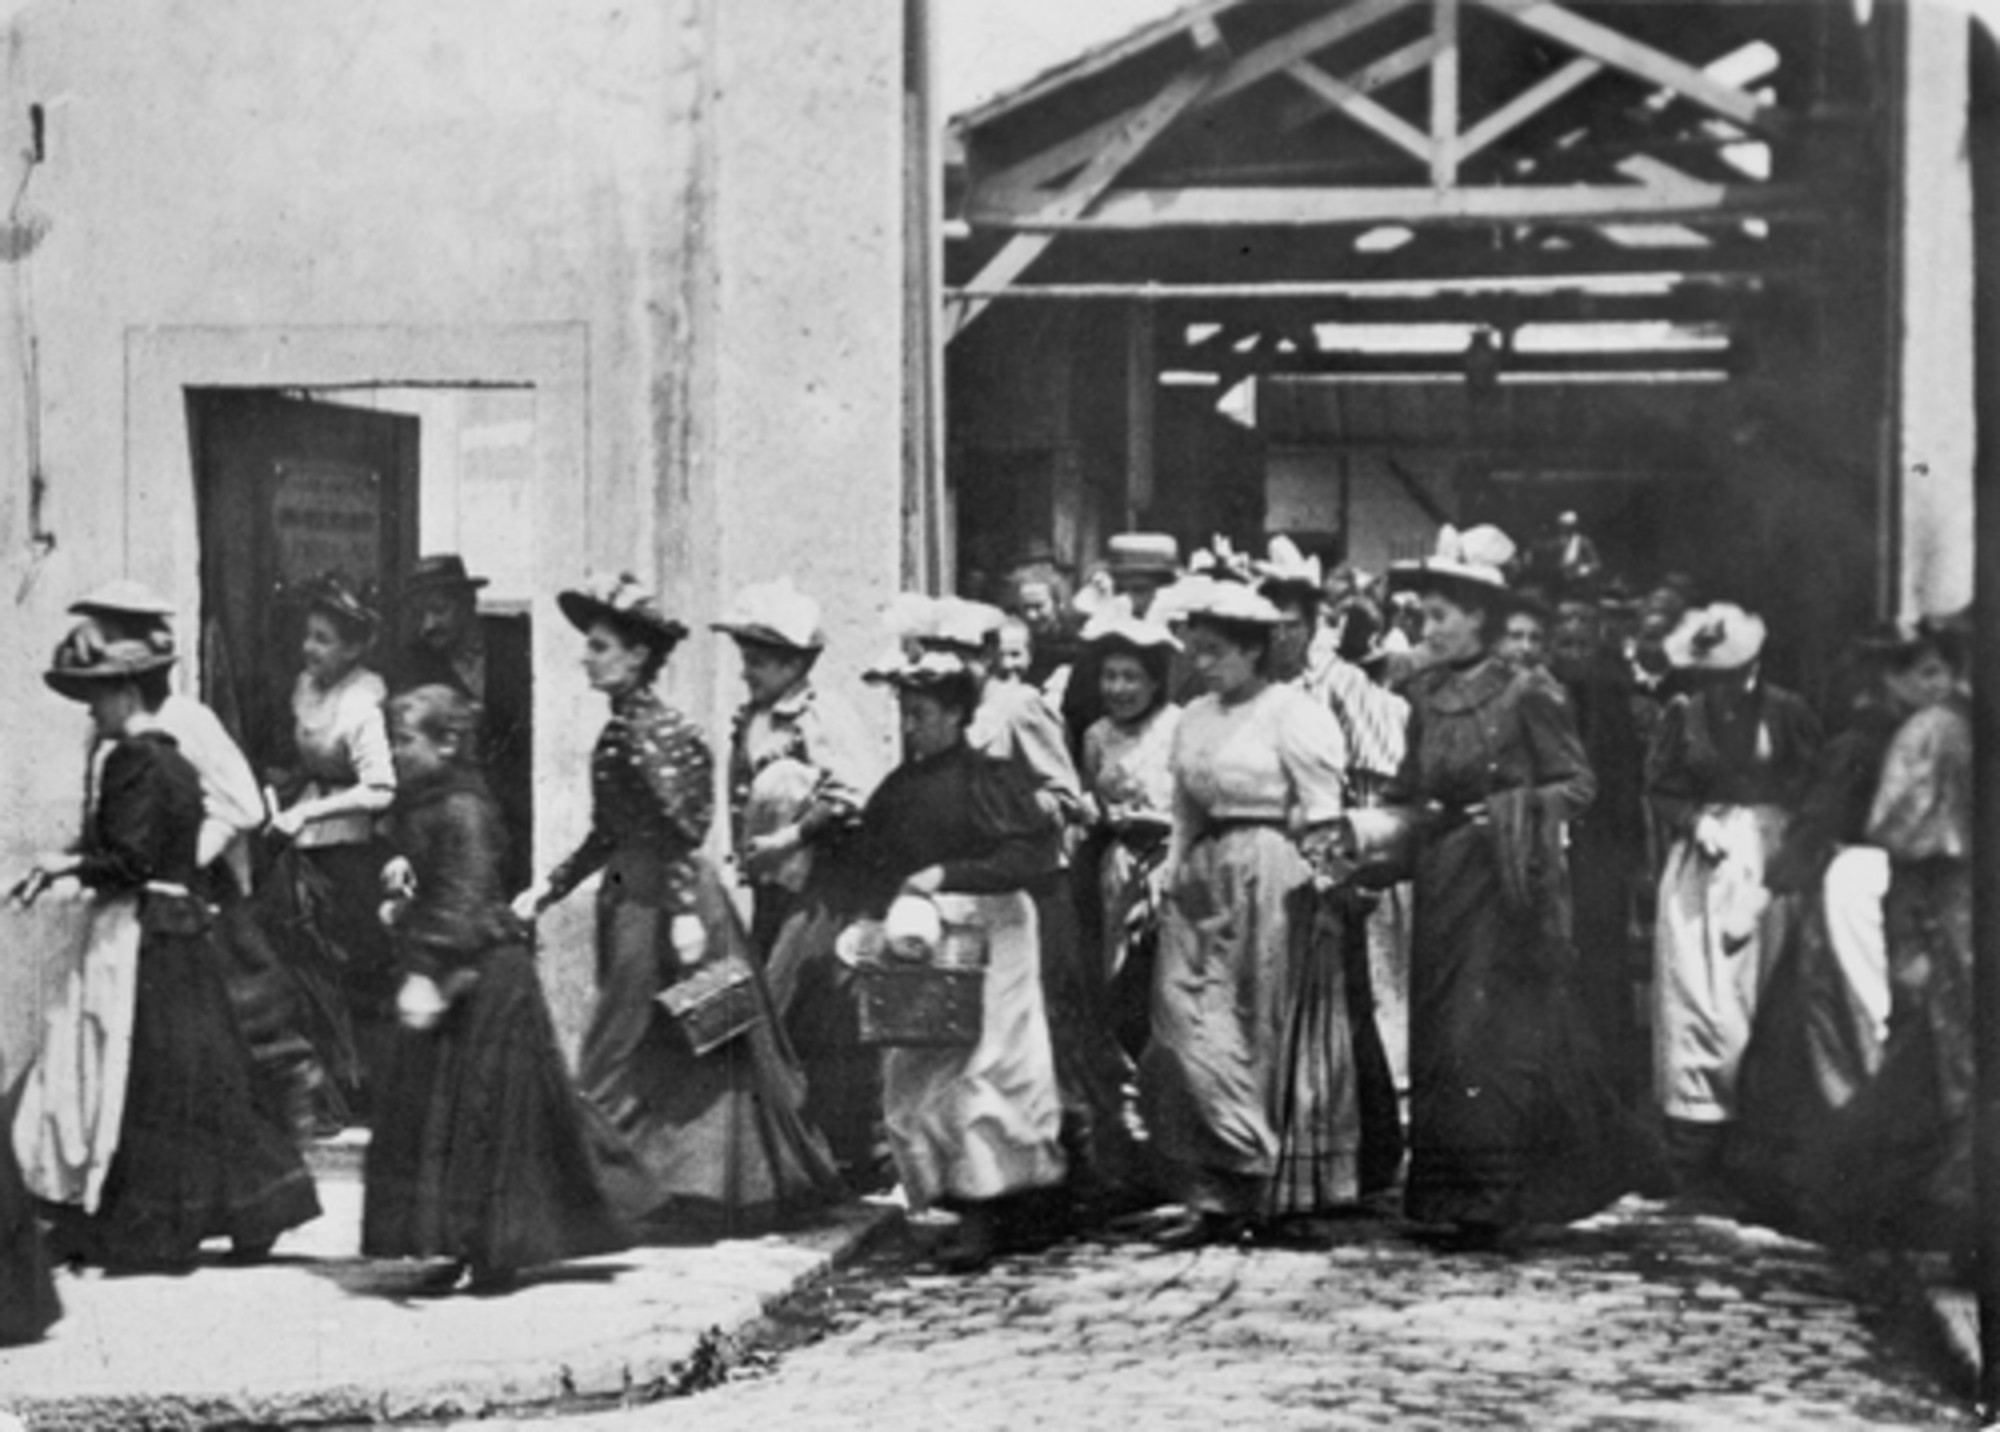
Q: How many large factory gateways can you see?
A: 1